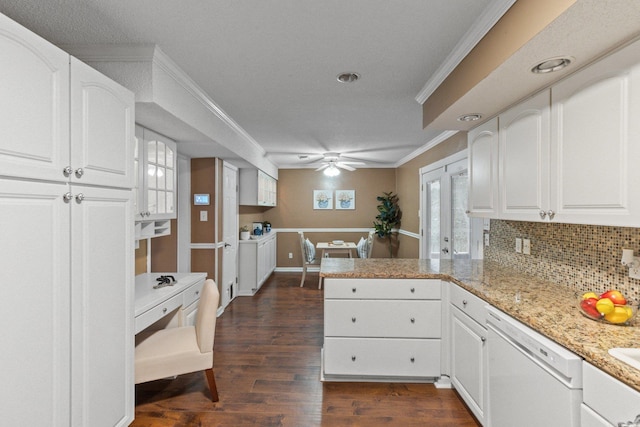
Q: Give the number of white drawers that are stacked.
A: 3